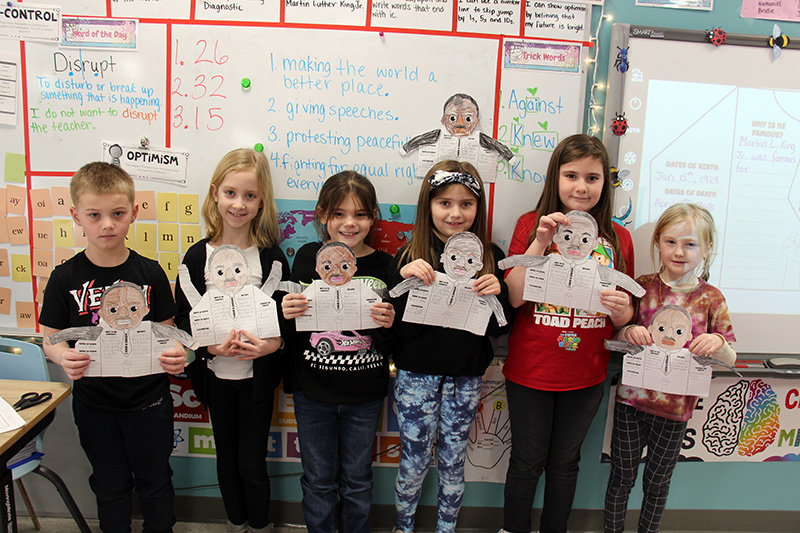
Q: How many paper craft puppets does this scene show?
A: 7